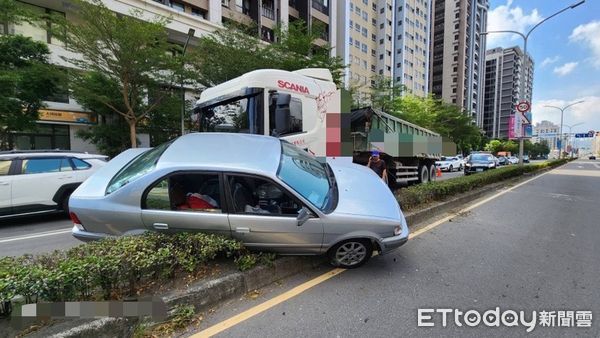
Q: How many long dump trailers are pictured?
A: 1